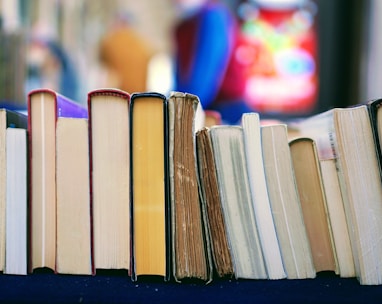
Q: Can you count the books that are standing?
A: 15